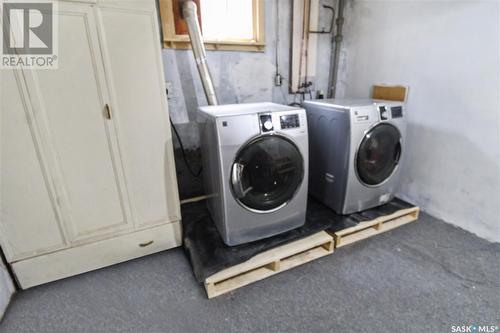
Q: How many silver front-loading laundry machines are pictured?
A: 2